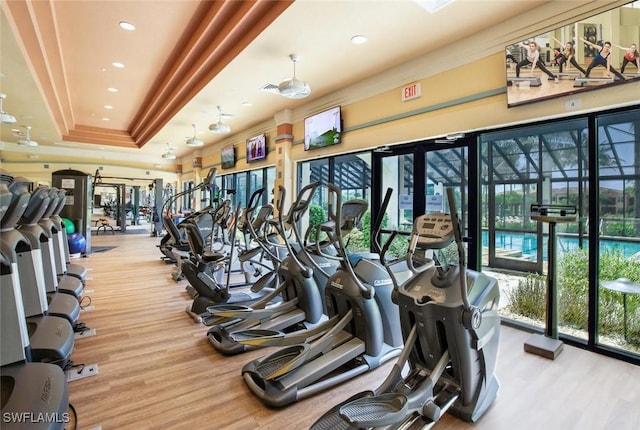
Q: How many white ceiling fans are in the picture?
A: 6